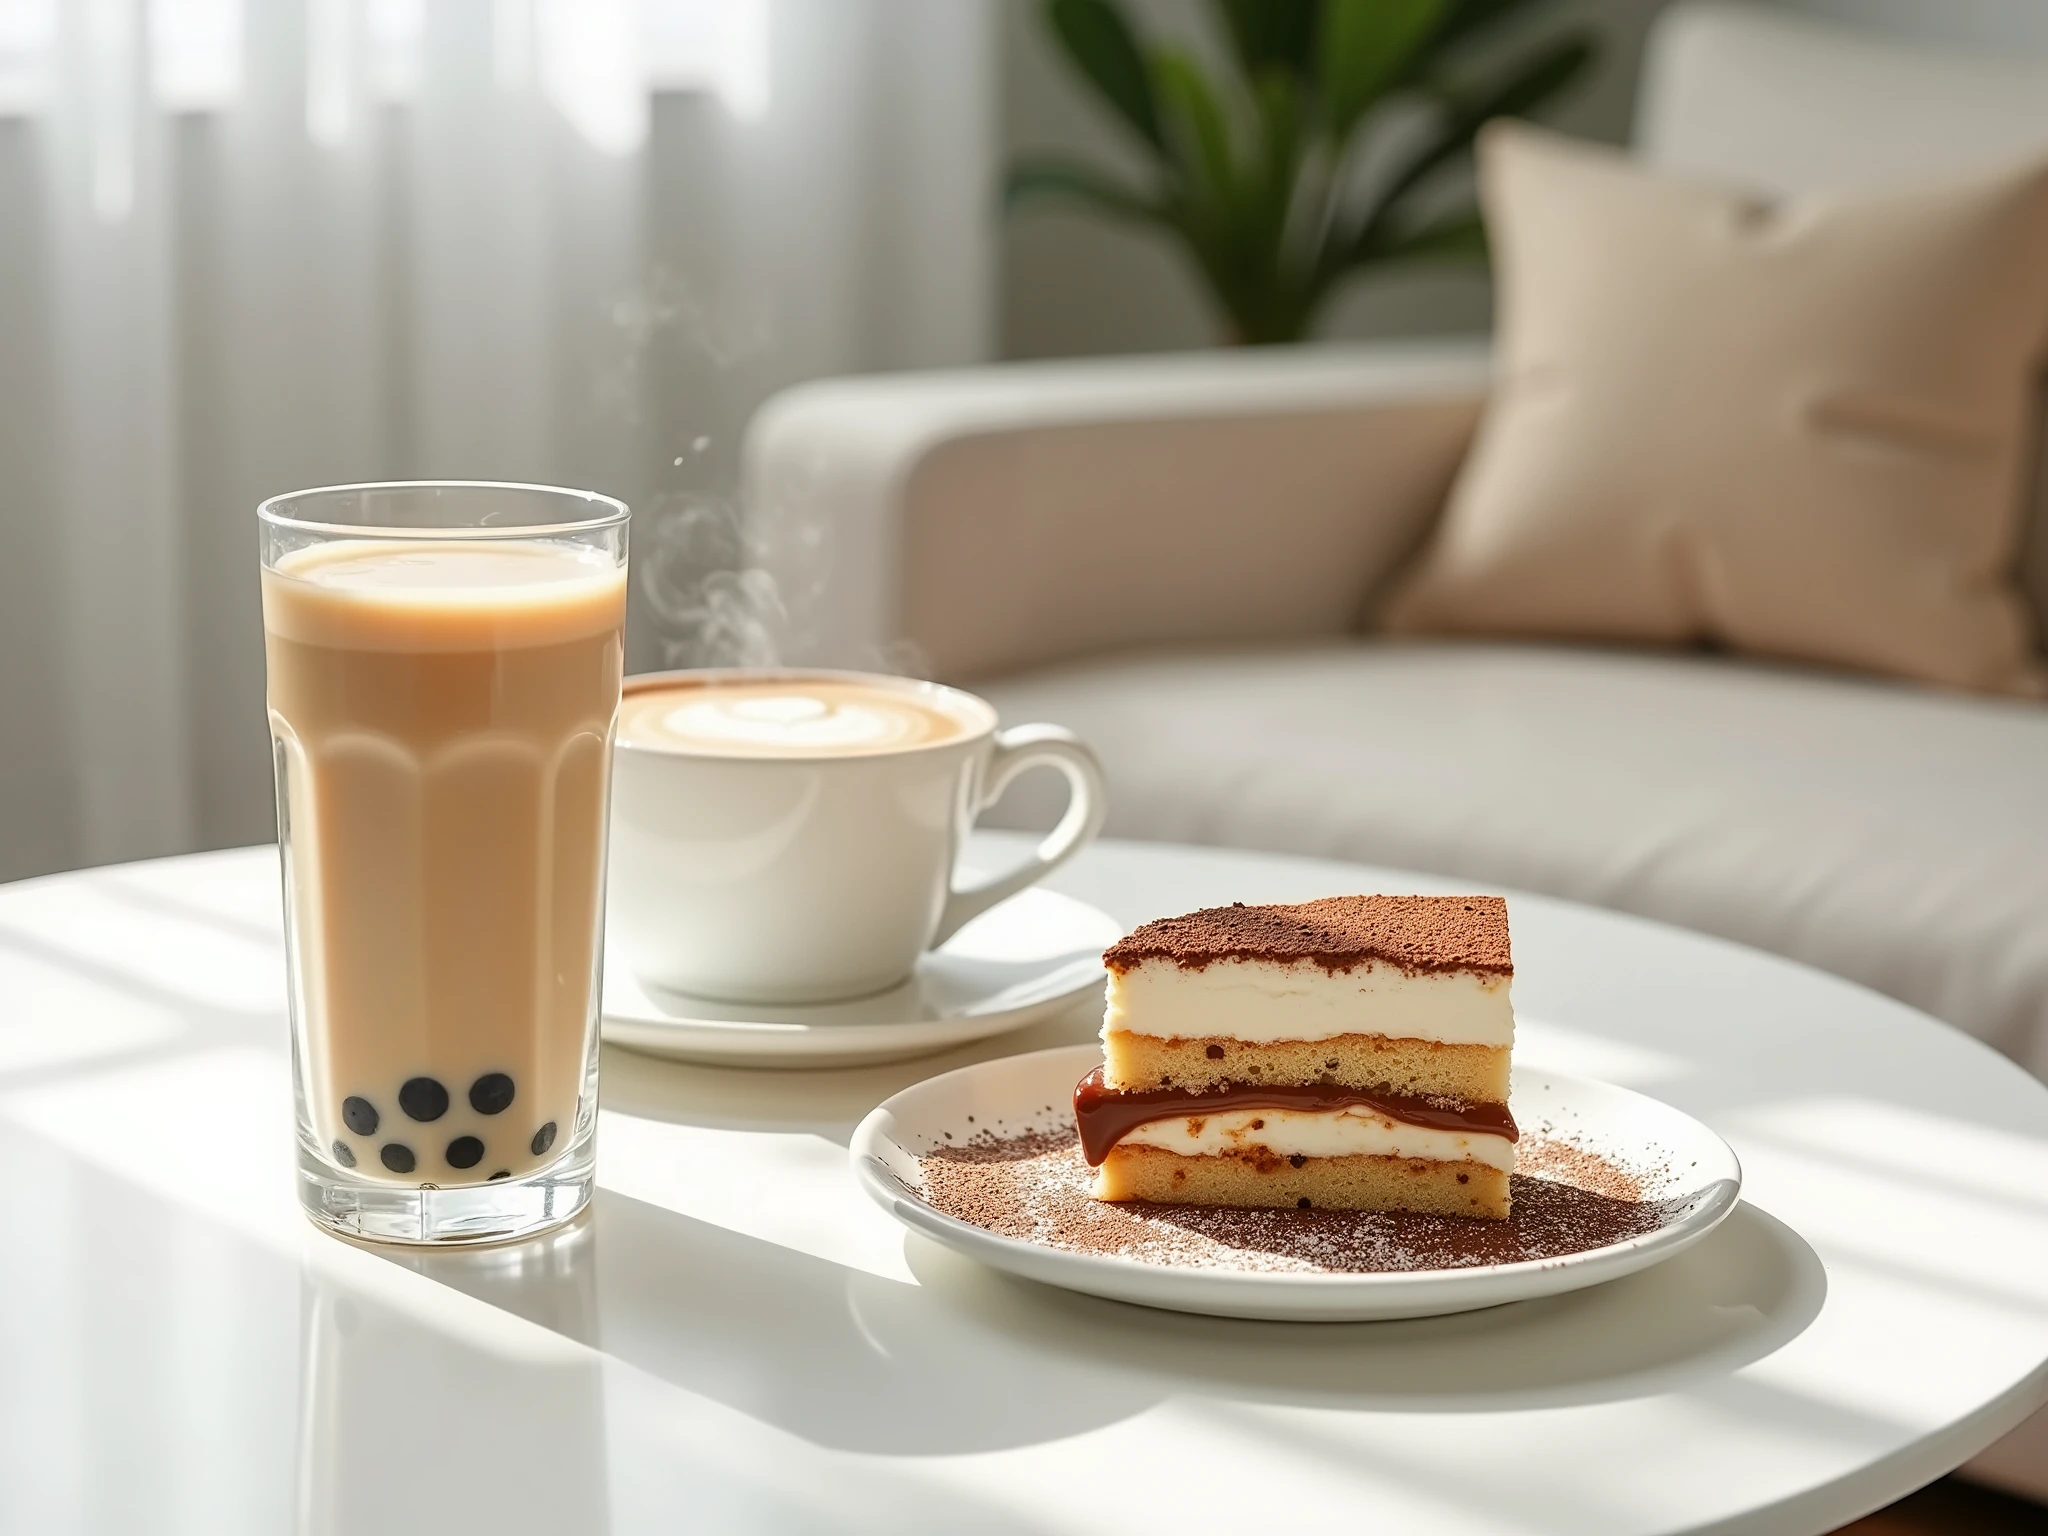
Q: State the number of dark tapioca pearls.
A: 8